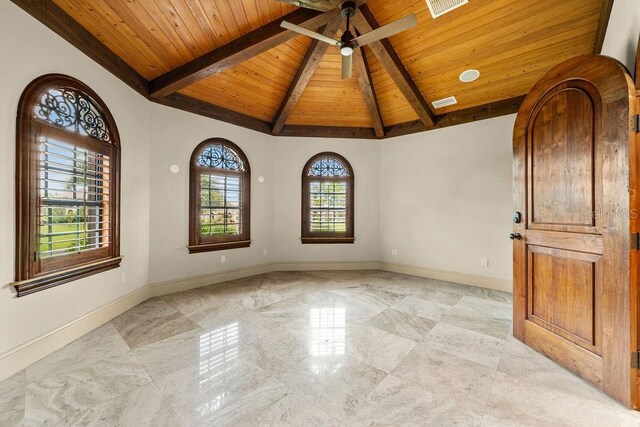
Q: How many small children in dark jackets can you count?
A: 0